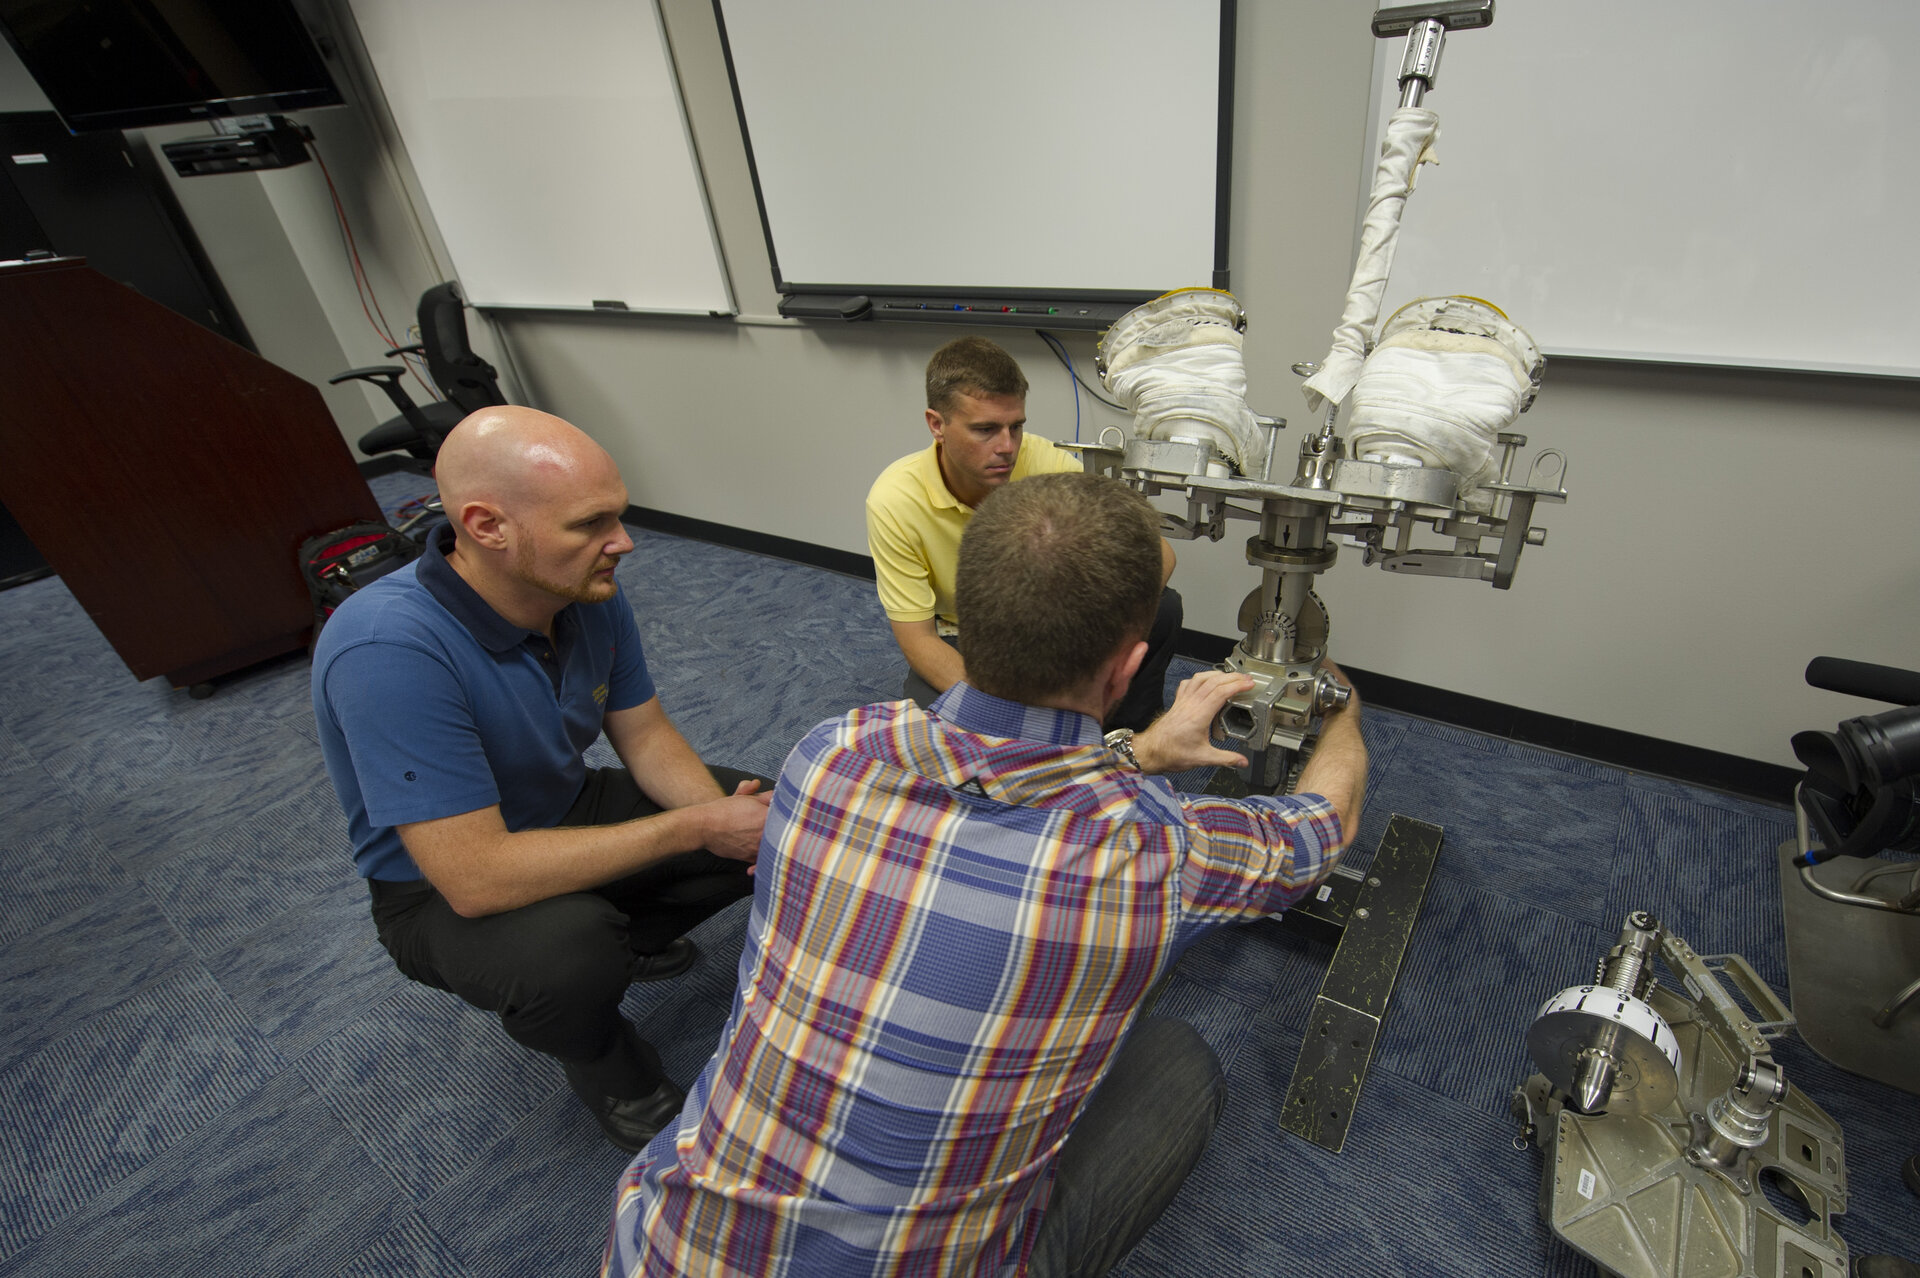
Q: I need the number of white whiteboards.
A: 3